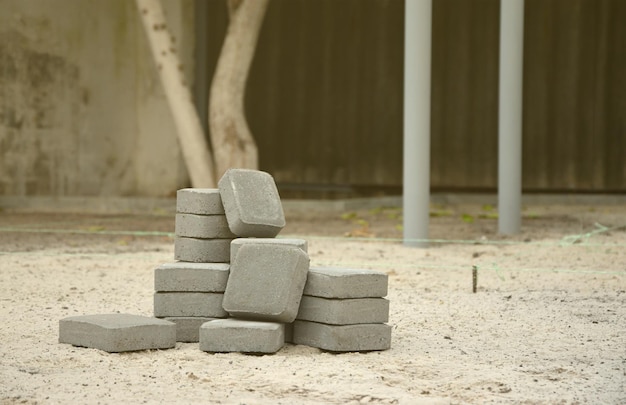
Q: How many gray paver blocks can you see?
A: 14